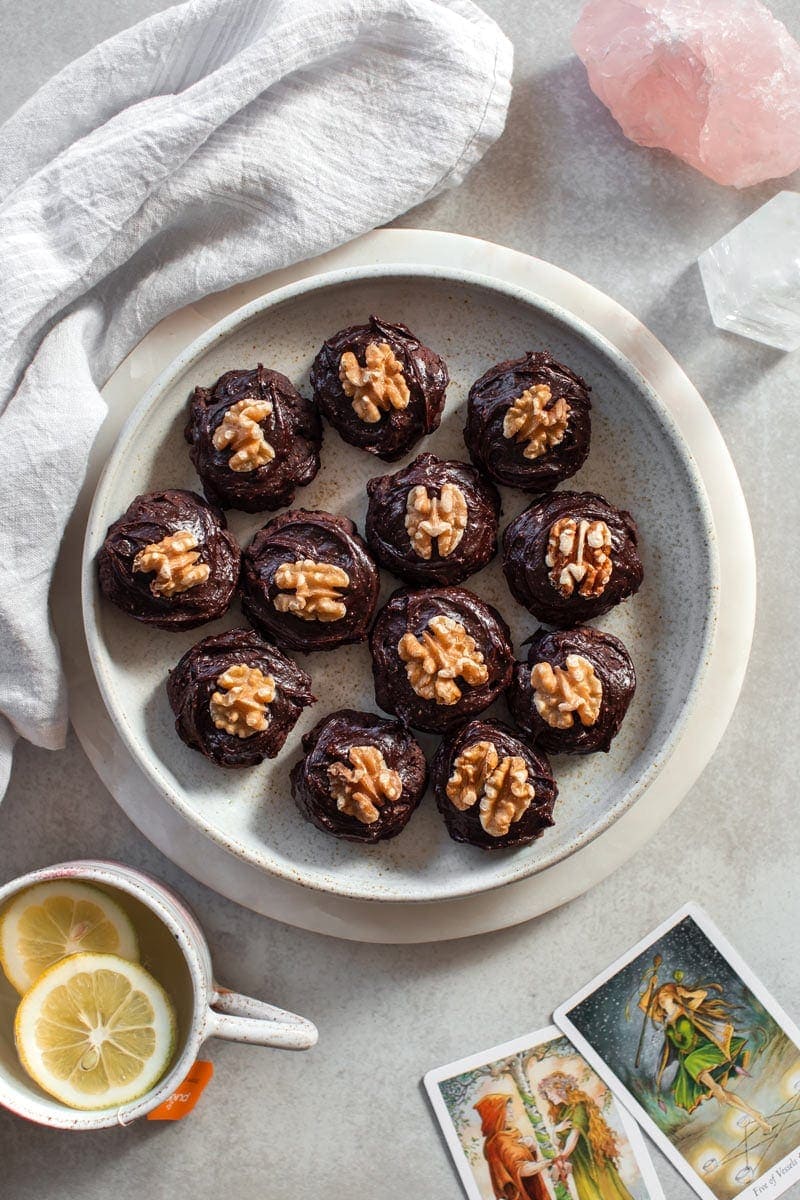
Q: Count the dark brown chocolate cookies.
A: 12